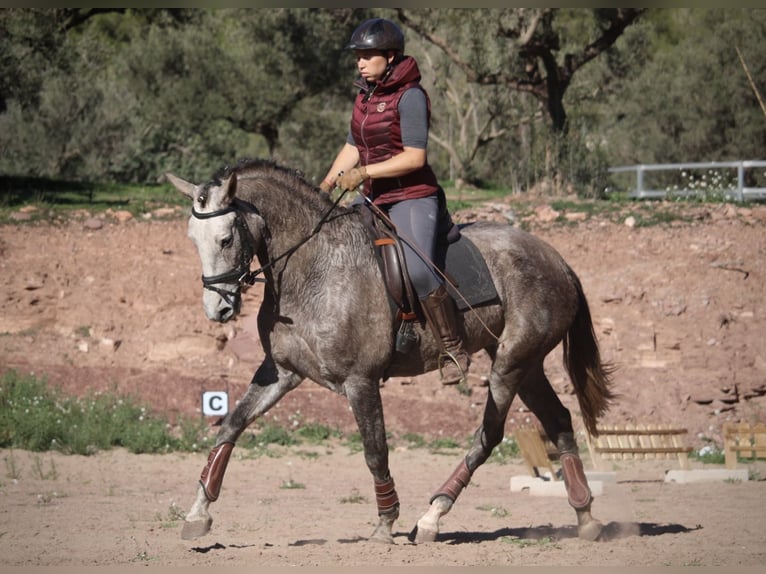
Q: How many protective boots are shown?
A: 4